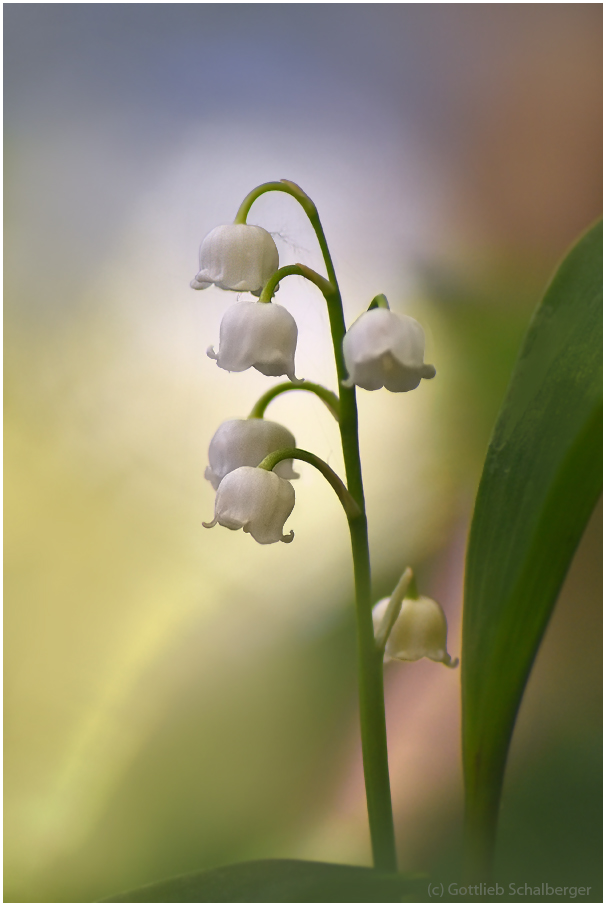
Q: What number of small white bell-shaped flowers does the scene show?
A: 6